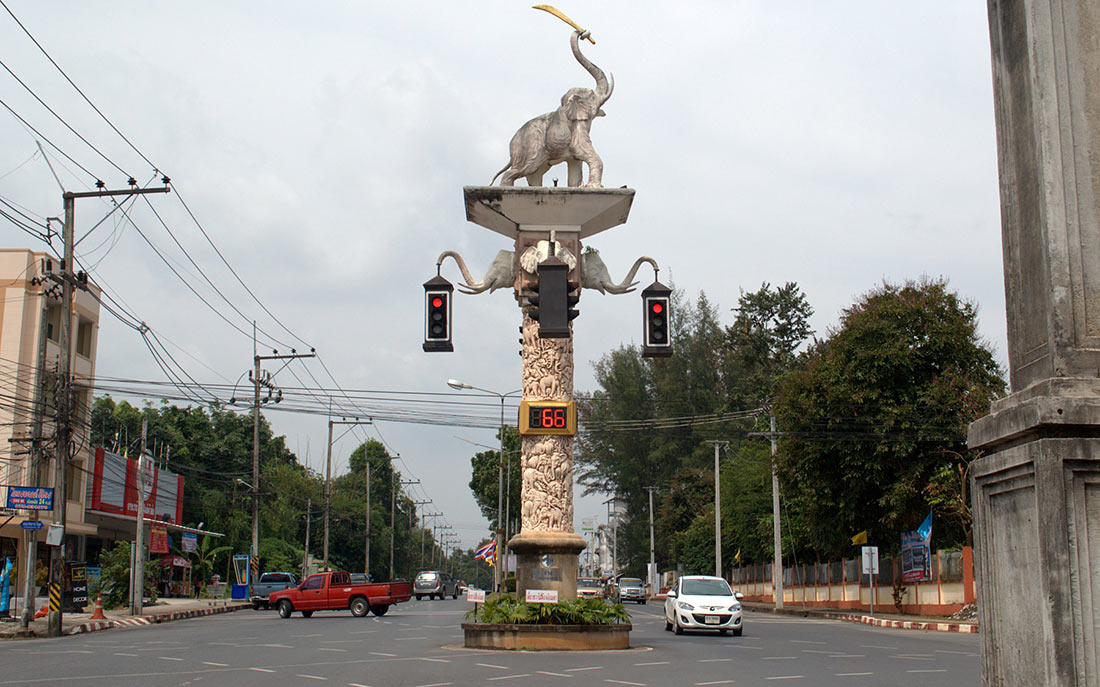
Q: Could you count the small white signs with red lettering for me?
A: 2